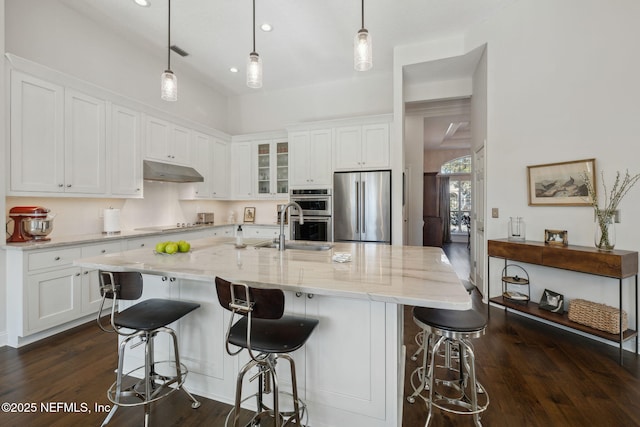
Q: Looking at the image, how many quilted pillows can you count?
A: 0